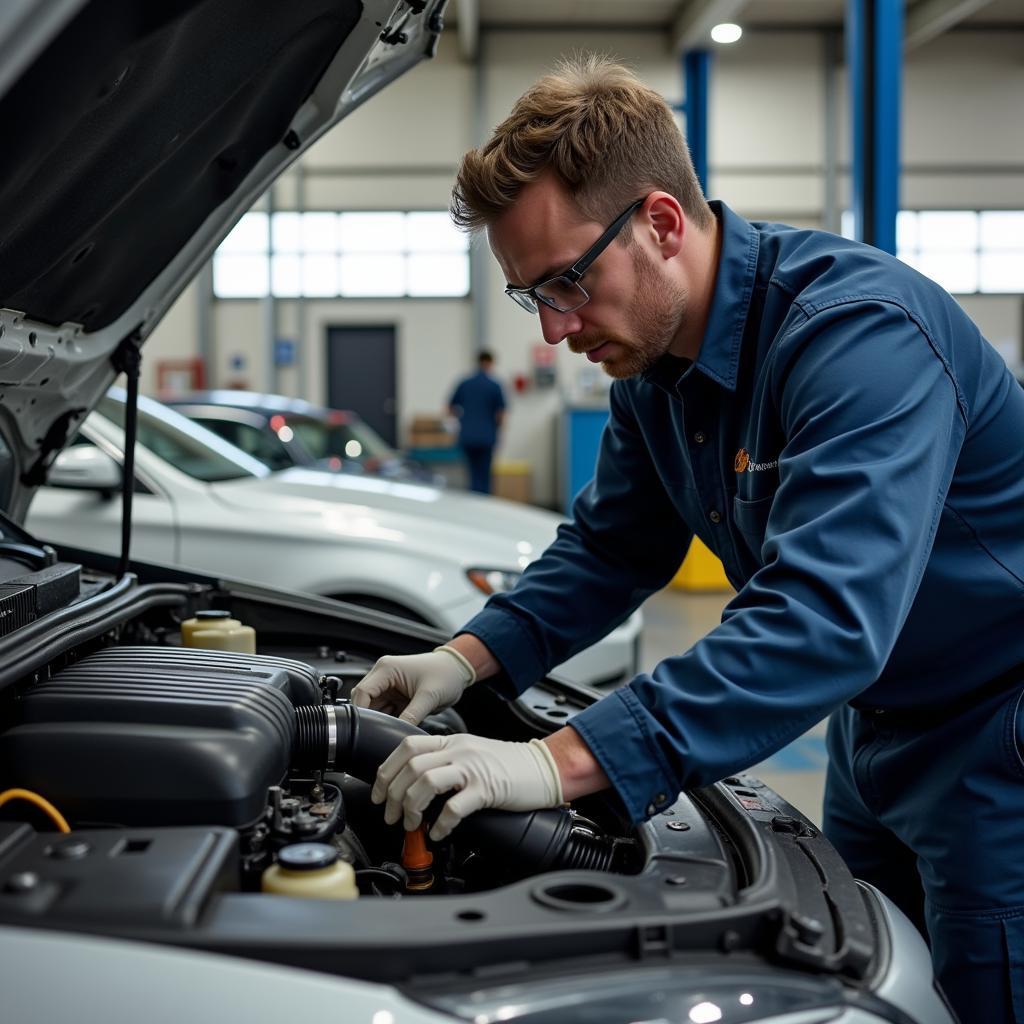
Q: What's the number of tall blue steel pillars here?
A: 2